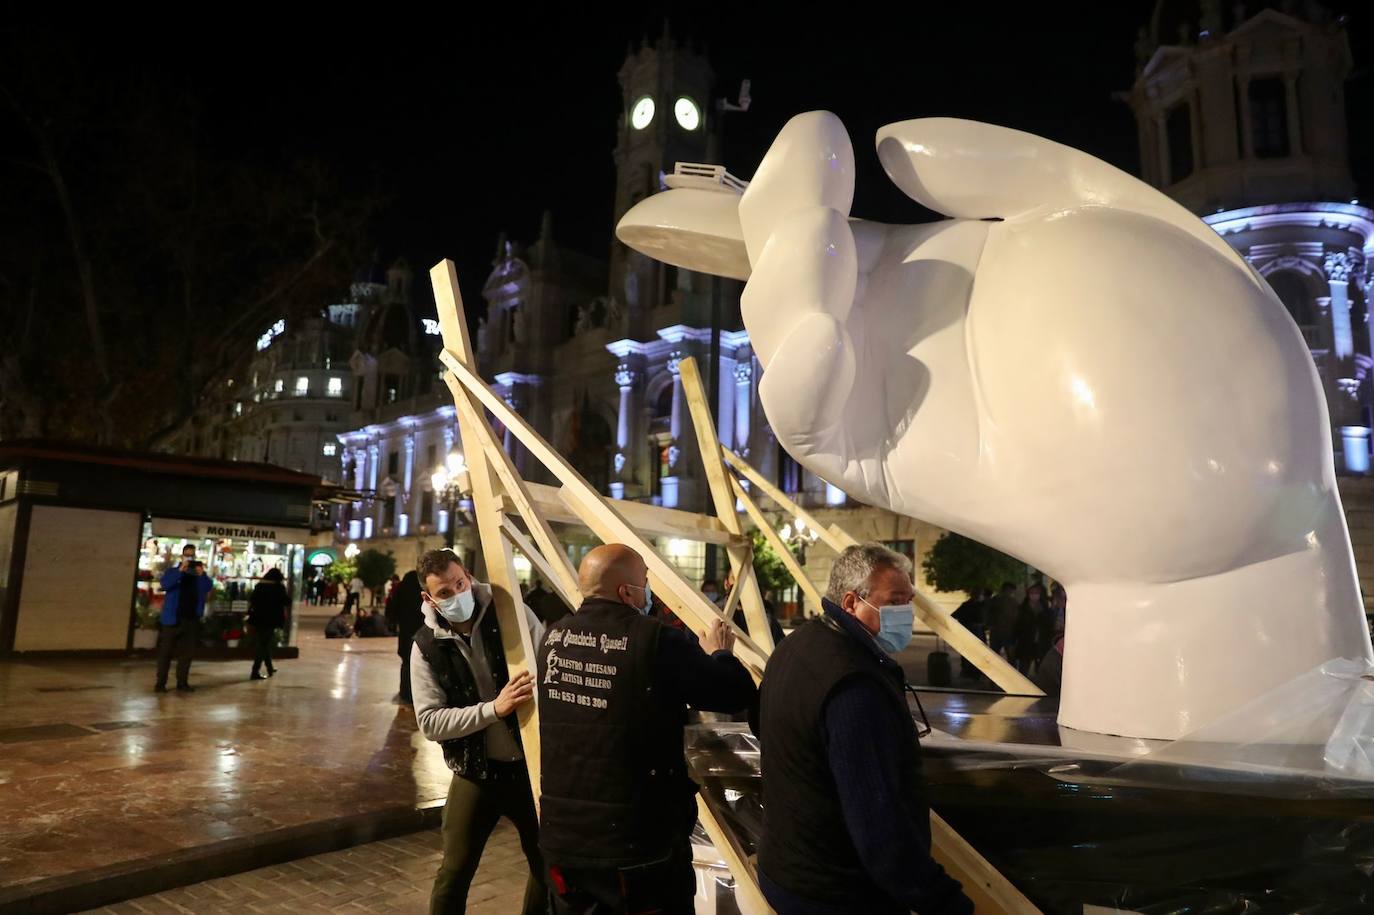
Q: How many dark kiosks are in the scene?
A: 1